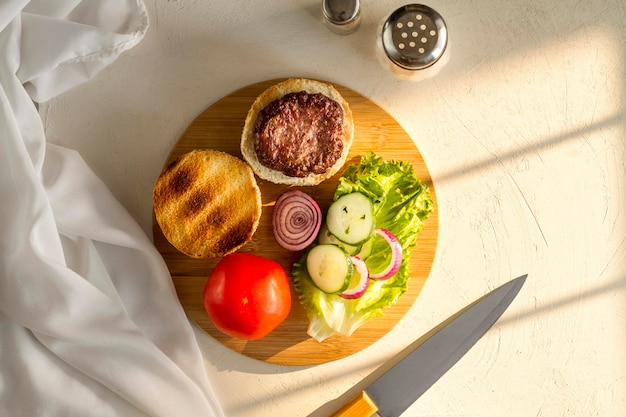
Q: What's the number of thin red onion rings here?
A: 2